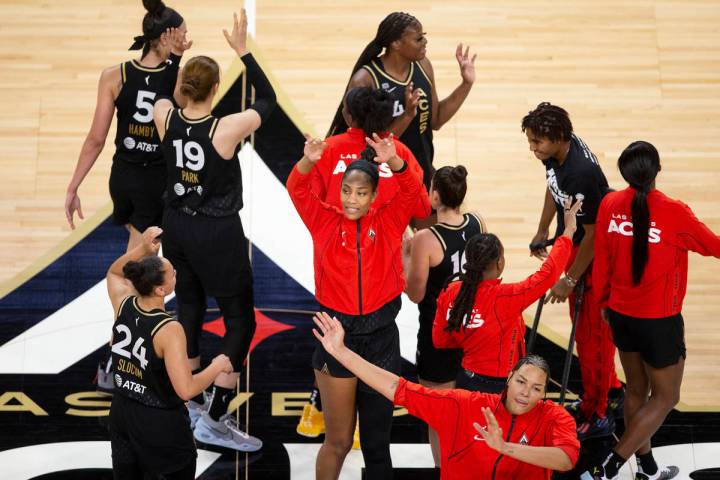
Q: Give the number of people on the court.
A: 11